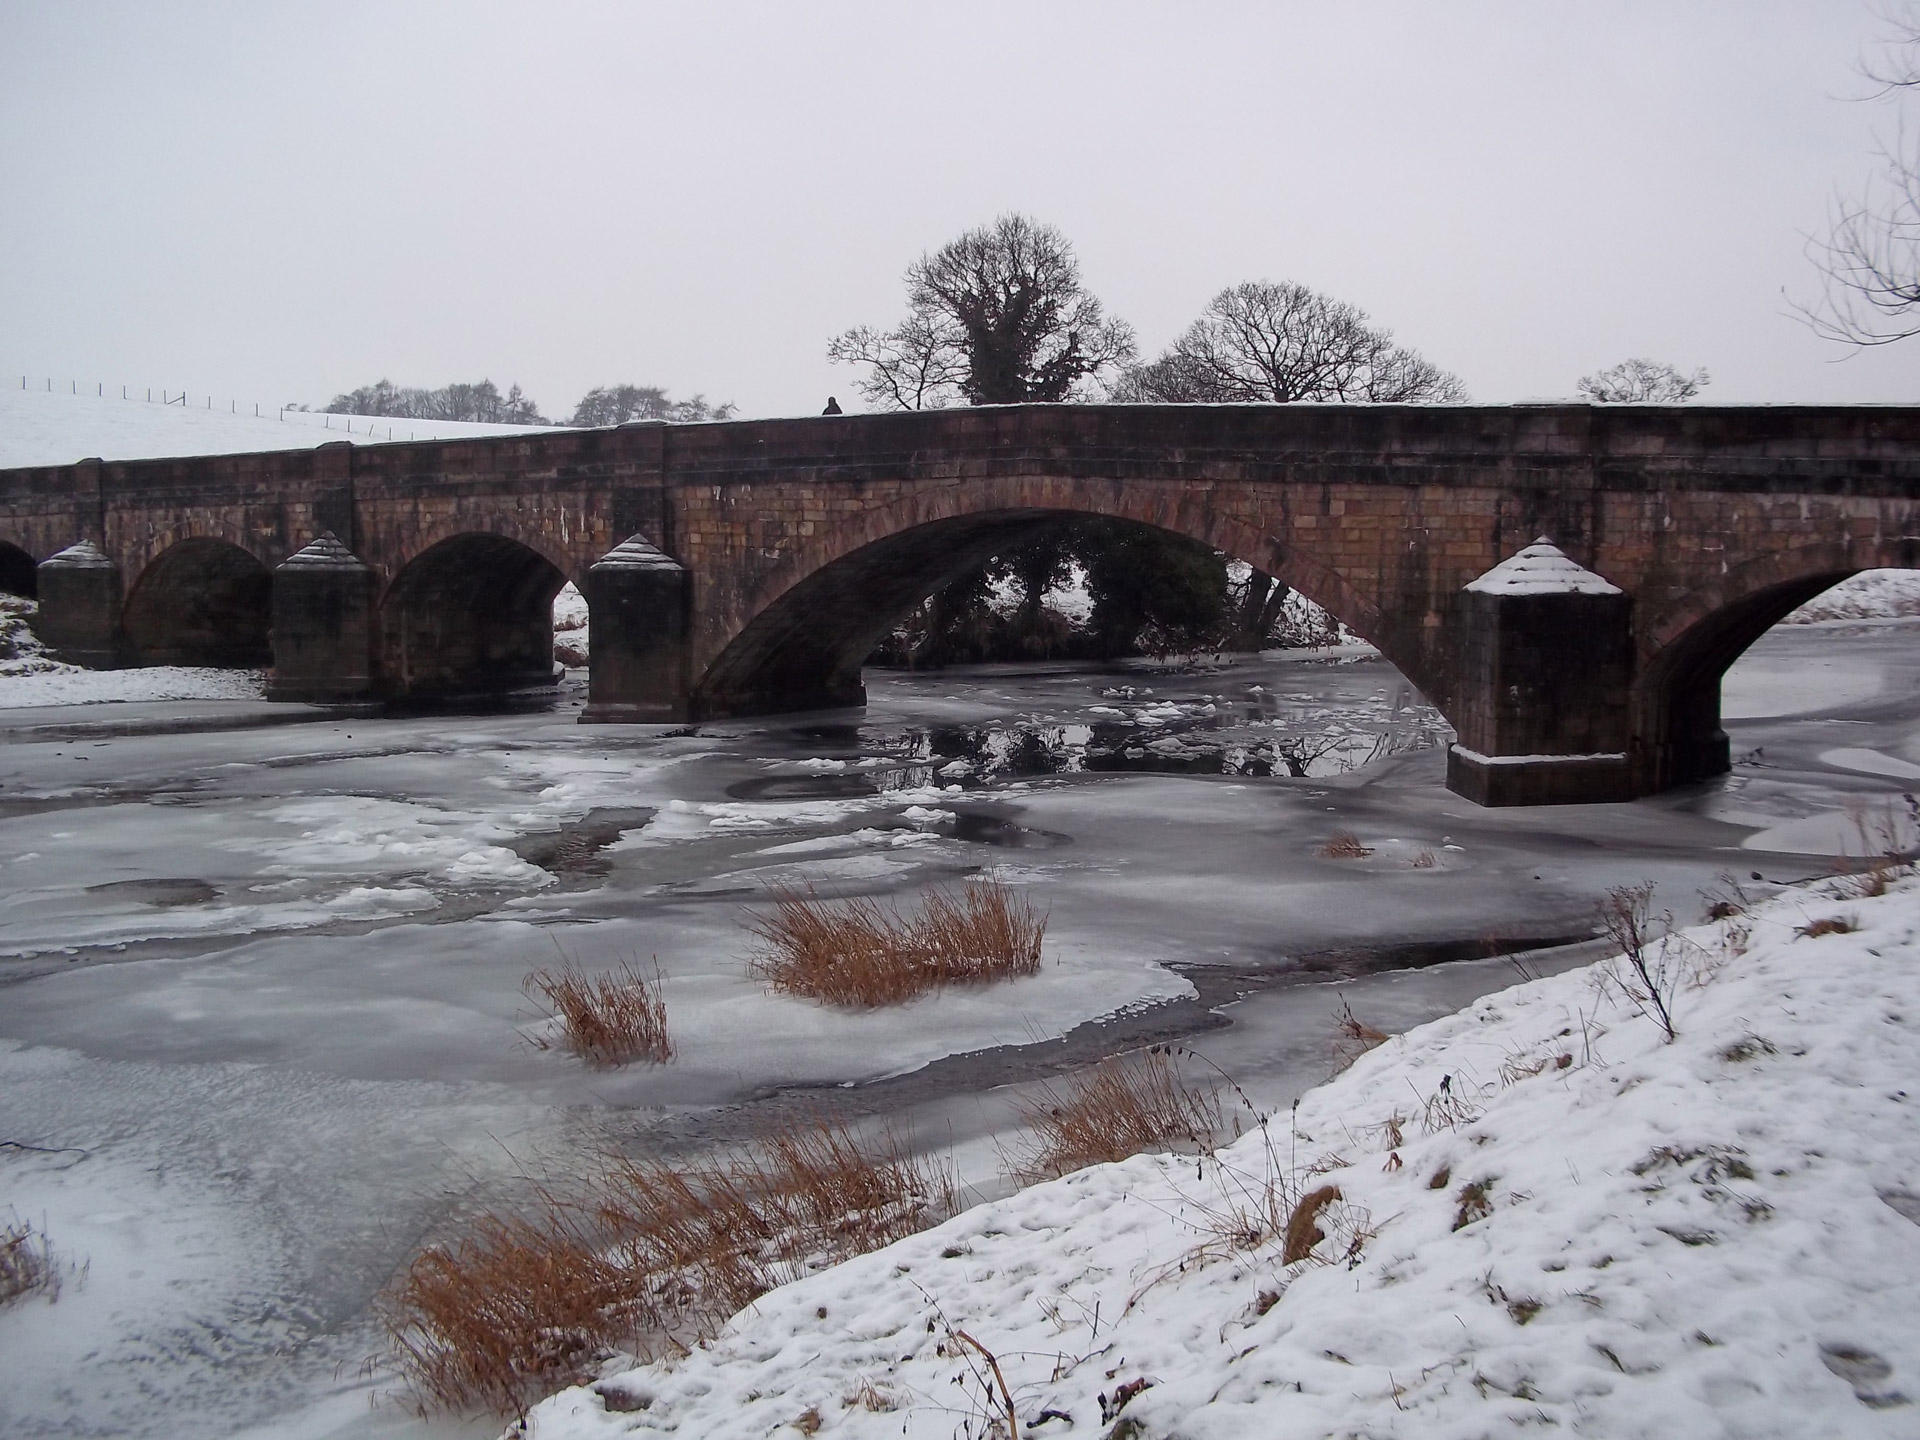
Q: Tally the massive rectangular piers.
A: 4